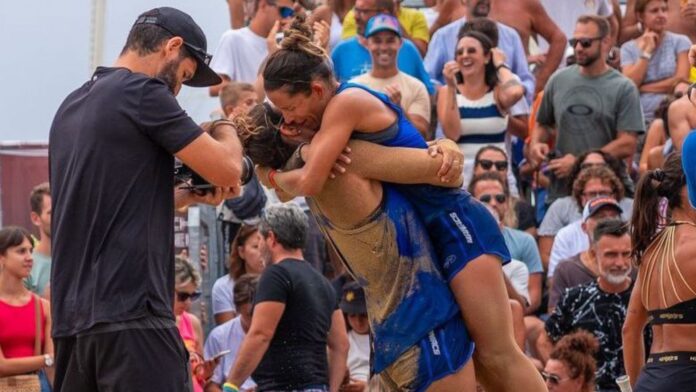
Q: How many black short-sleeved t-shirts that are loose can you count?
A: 1